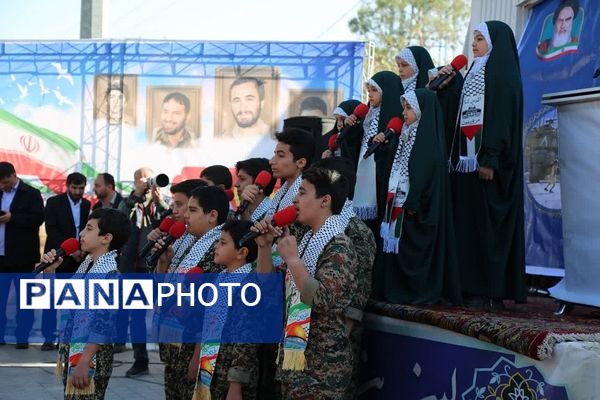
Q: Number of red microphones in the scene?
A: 11